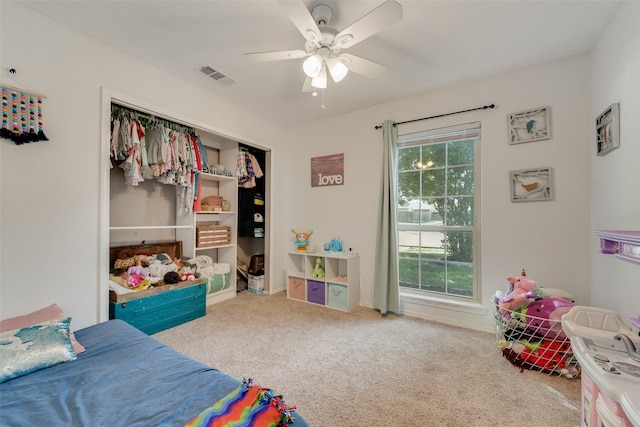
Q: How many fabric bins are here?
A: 3